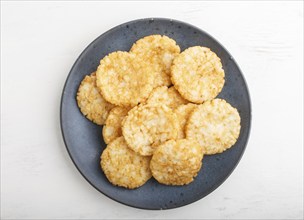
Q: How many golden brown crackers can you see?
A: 11